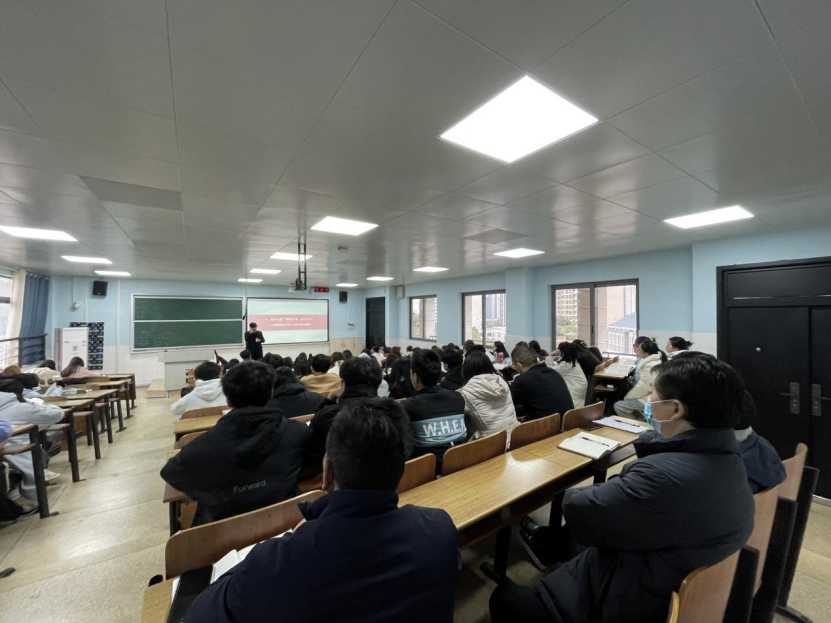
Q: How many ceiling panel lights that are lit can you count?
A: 13